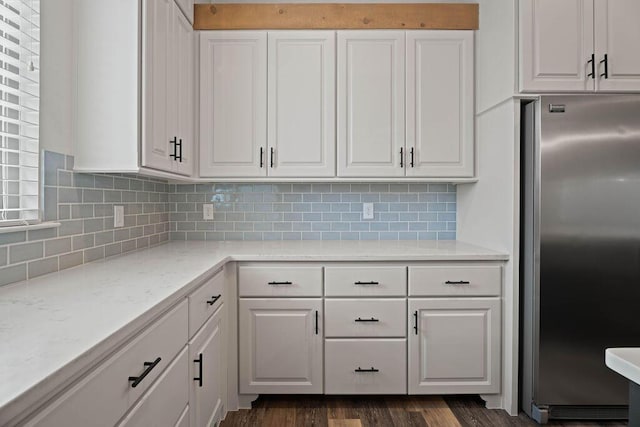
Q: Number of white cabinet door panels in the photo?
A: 11